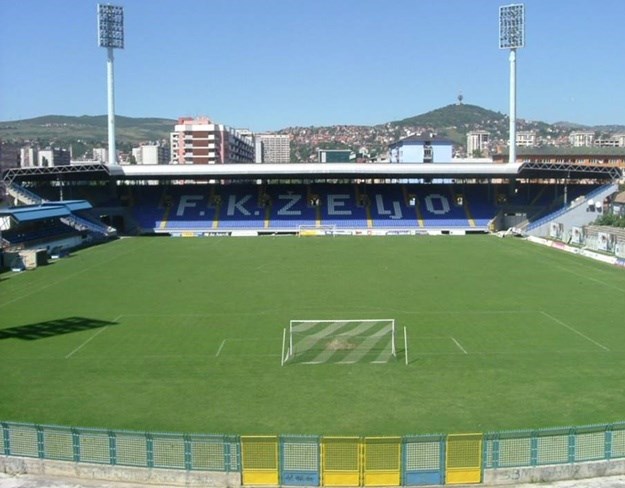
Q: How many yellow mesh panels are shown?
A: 4